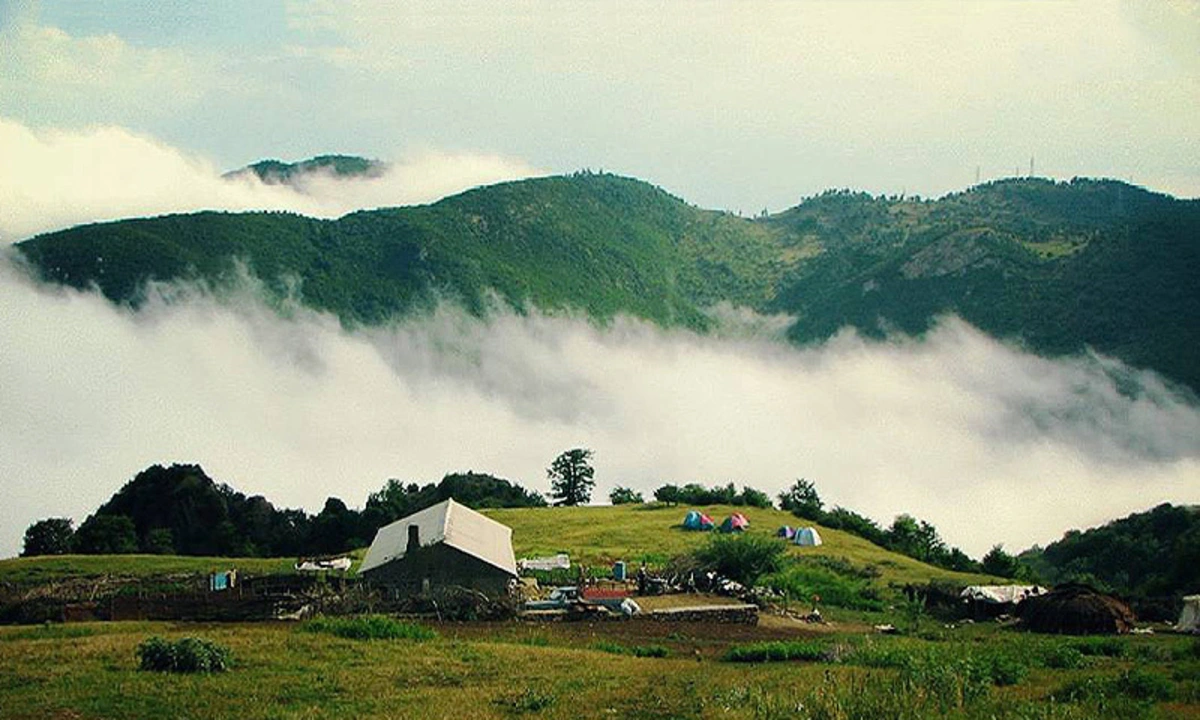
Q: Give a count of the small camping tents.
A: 4